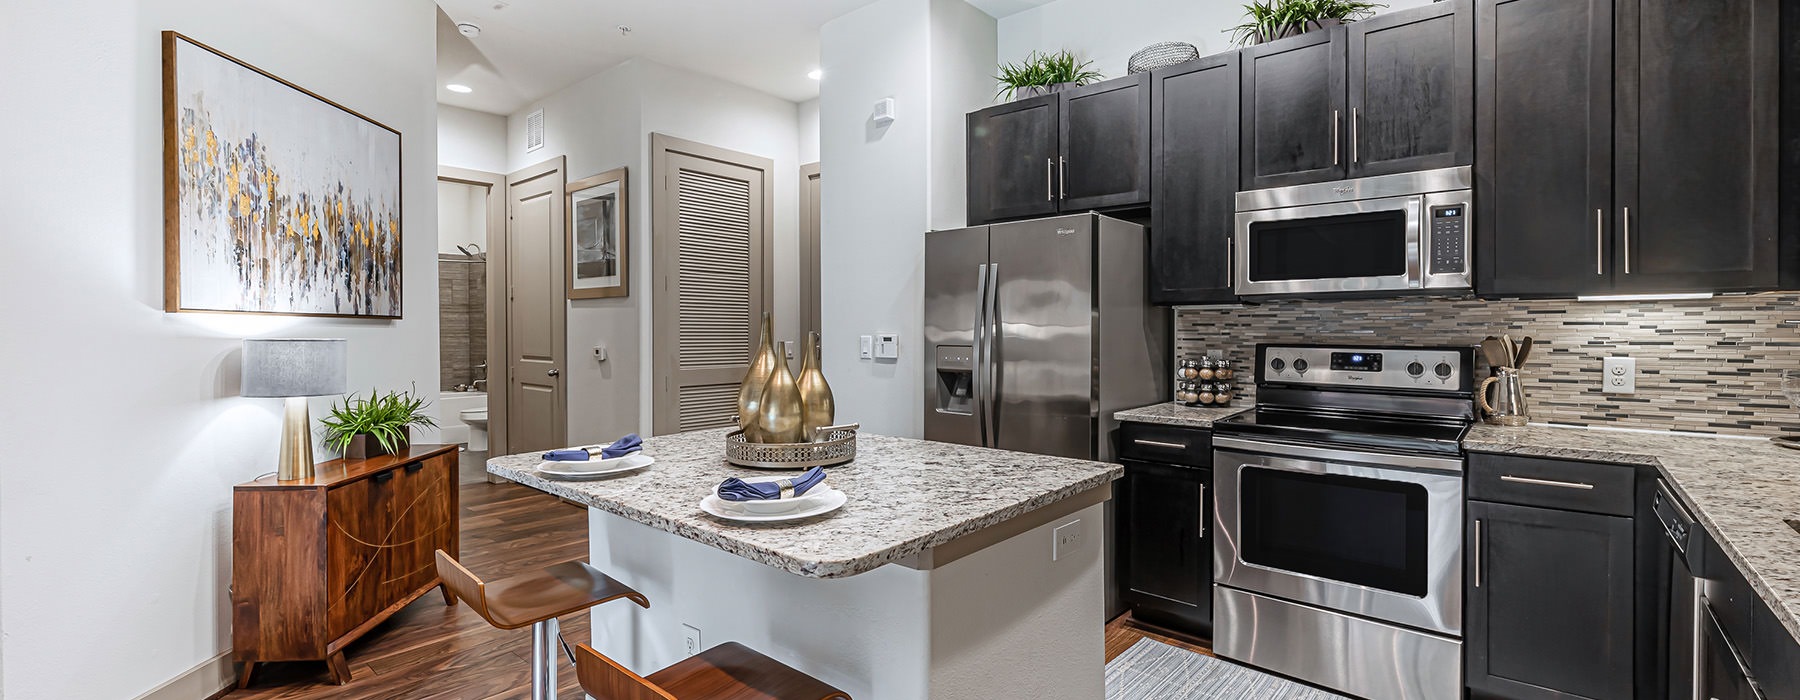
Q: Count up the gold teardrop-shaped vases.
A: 3